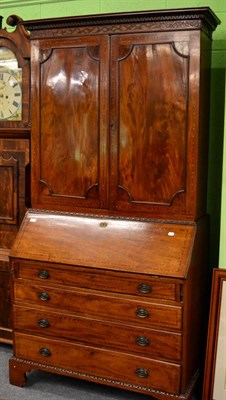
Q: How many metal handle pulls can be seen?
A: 8